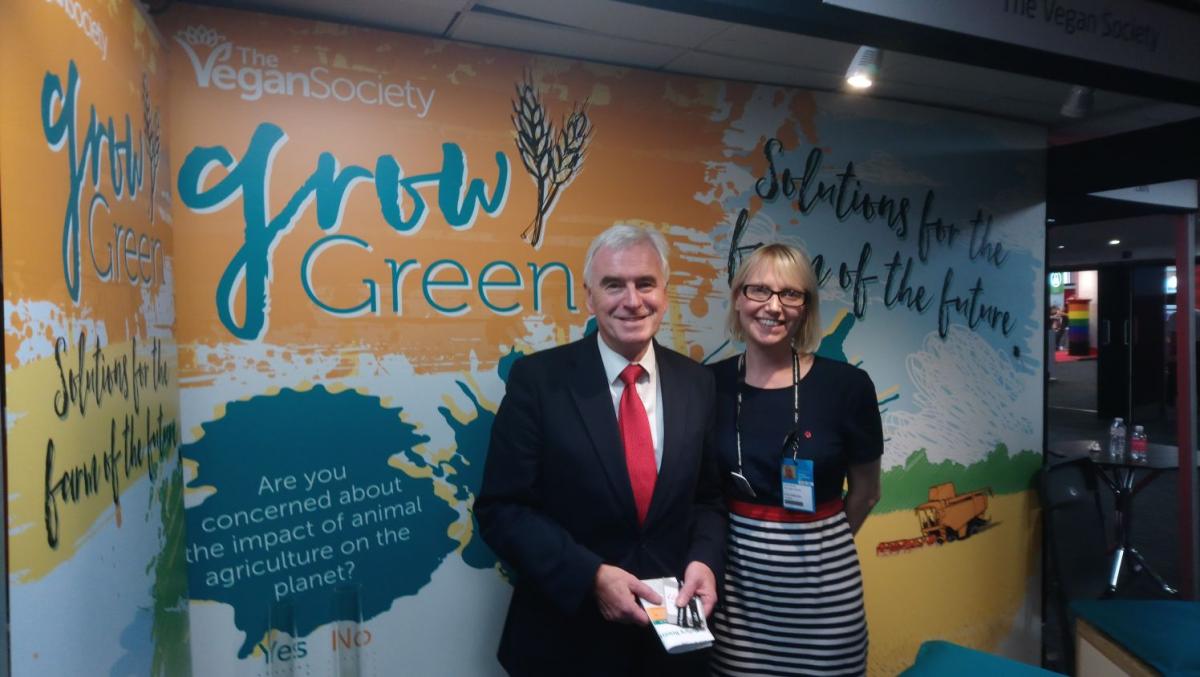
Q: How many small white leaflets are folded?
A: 1